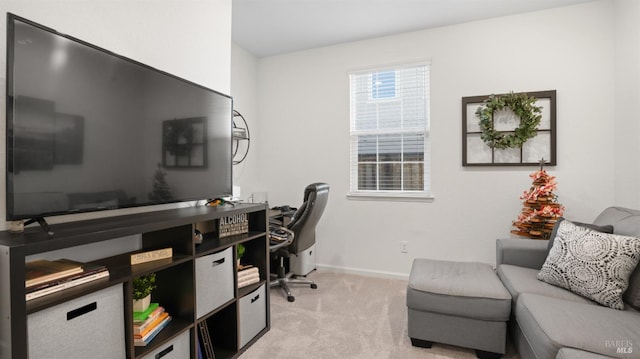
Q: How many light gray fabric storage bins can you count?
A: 4